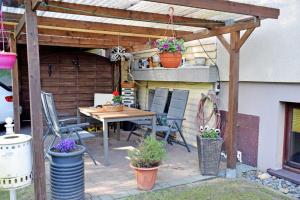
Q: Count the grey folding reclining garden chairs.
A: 4